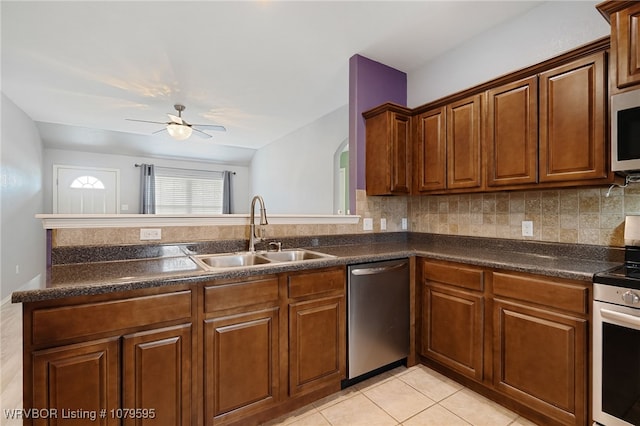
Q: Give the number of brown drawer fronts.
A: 5